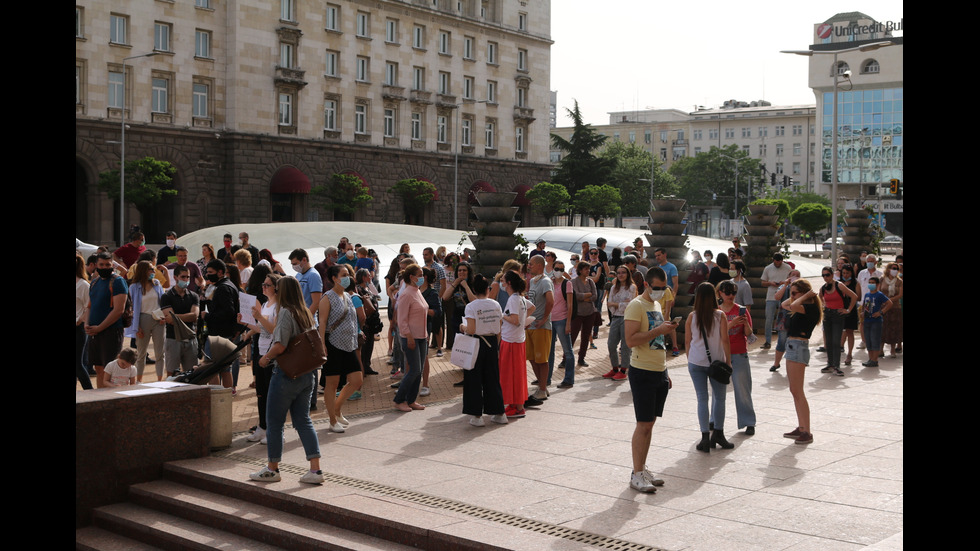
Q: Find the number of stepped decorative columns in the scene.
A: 4